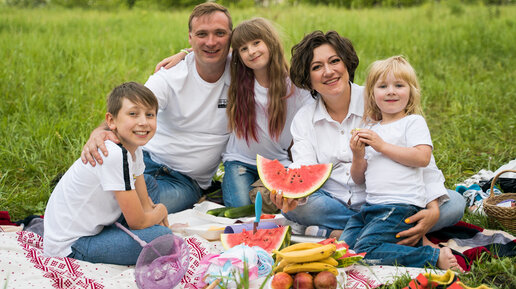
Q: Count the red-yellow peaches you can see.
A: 3